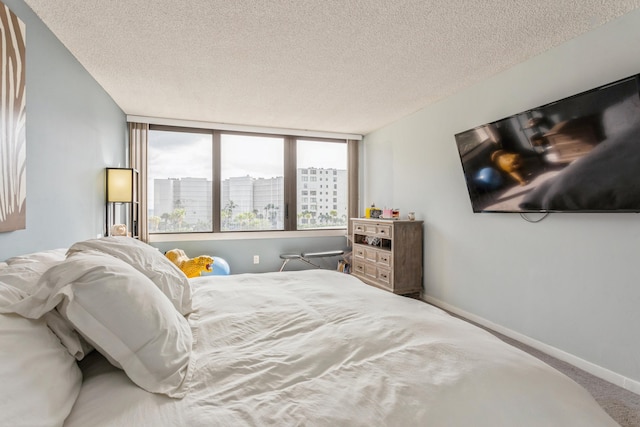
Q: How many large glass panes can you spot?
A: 3